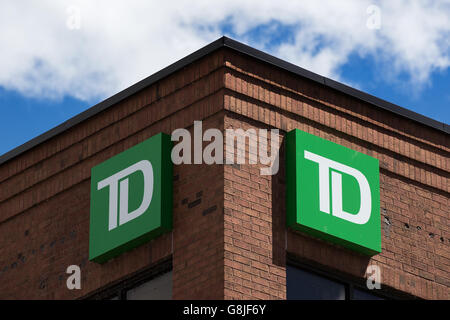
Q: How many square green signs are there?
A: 2